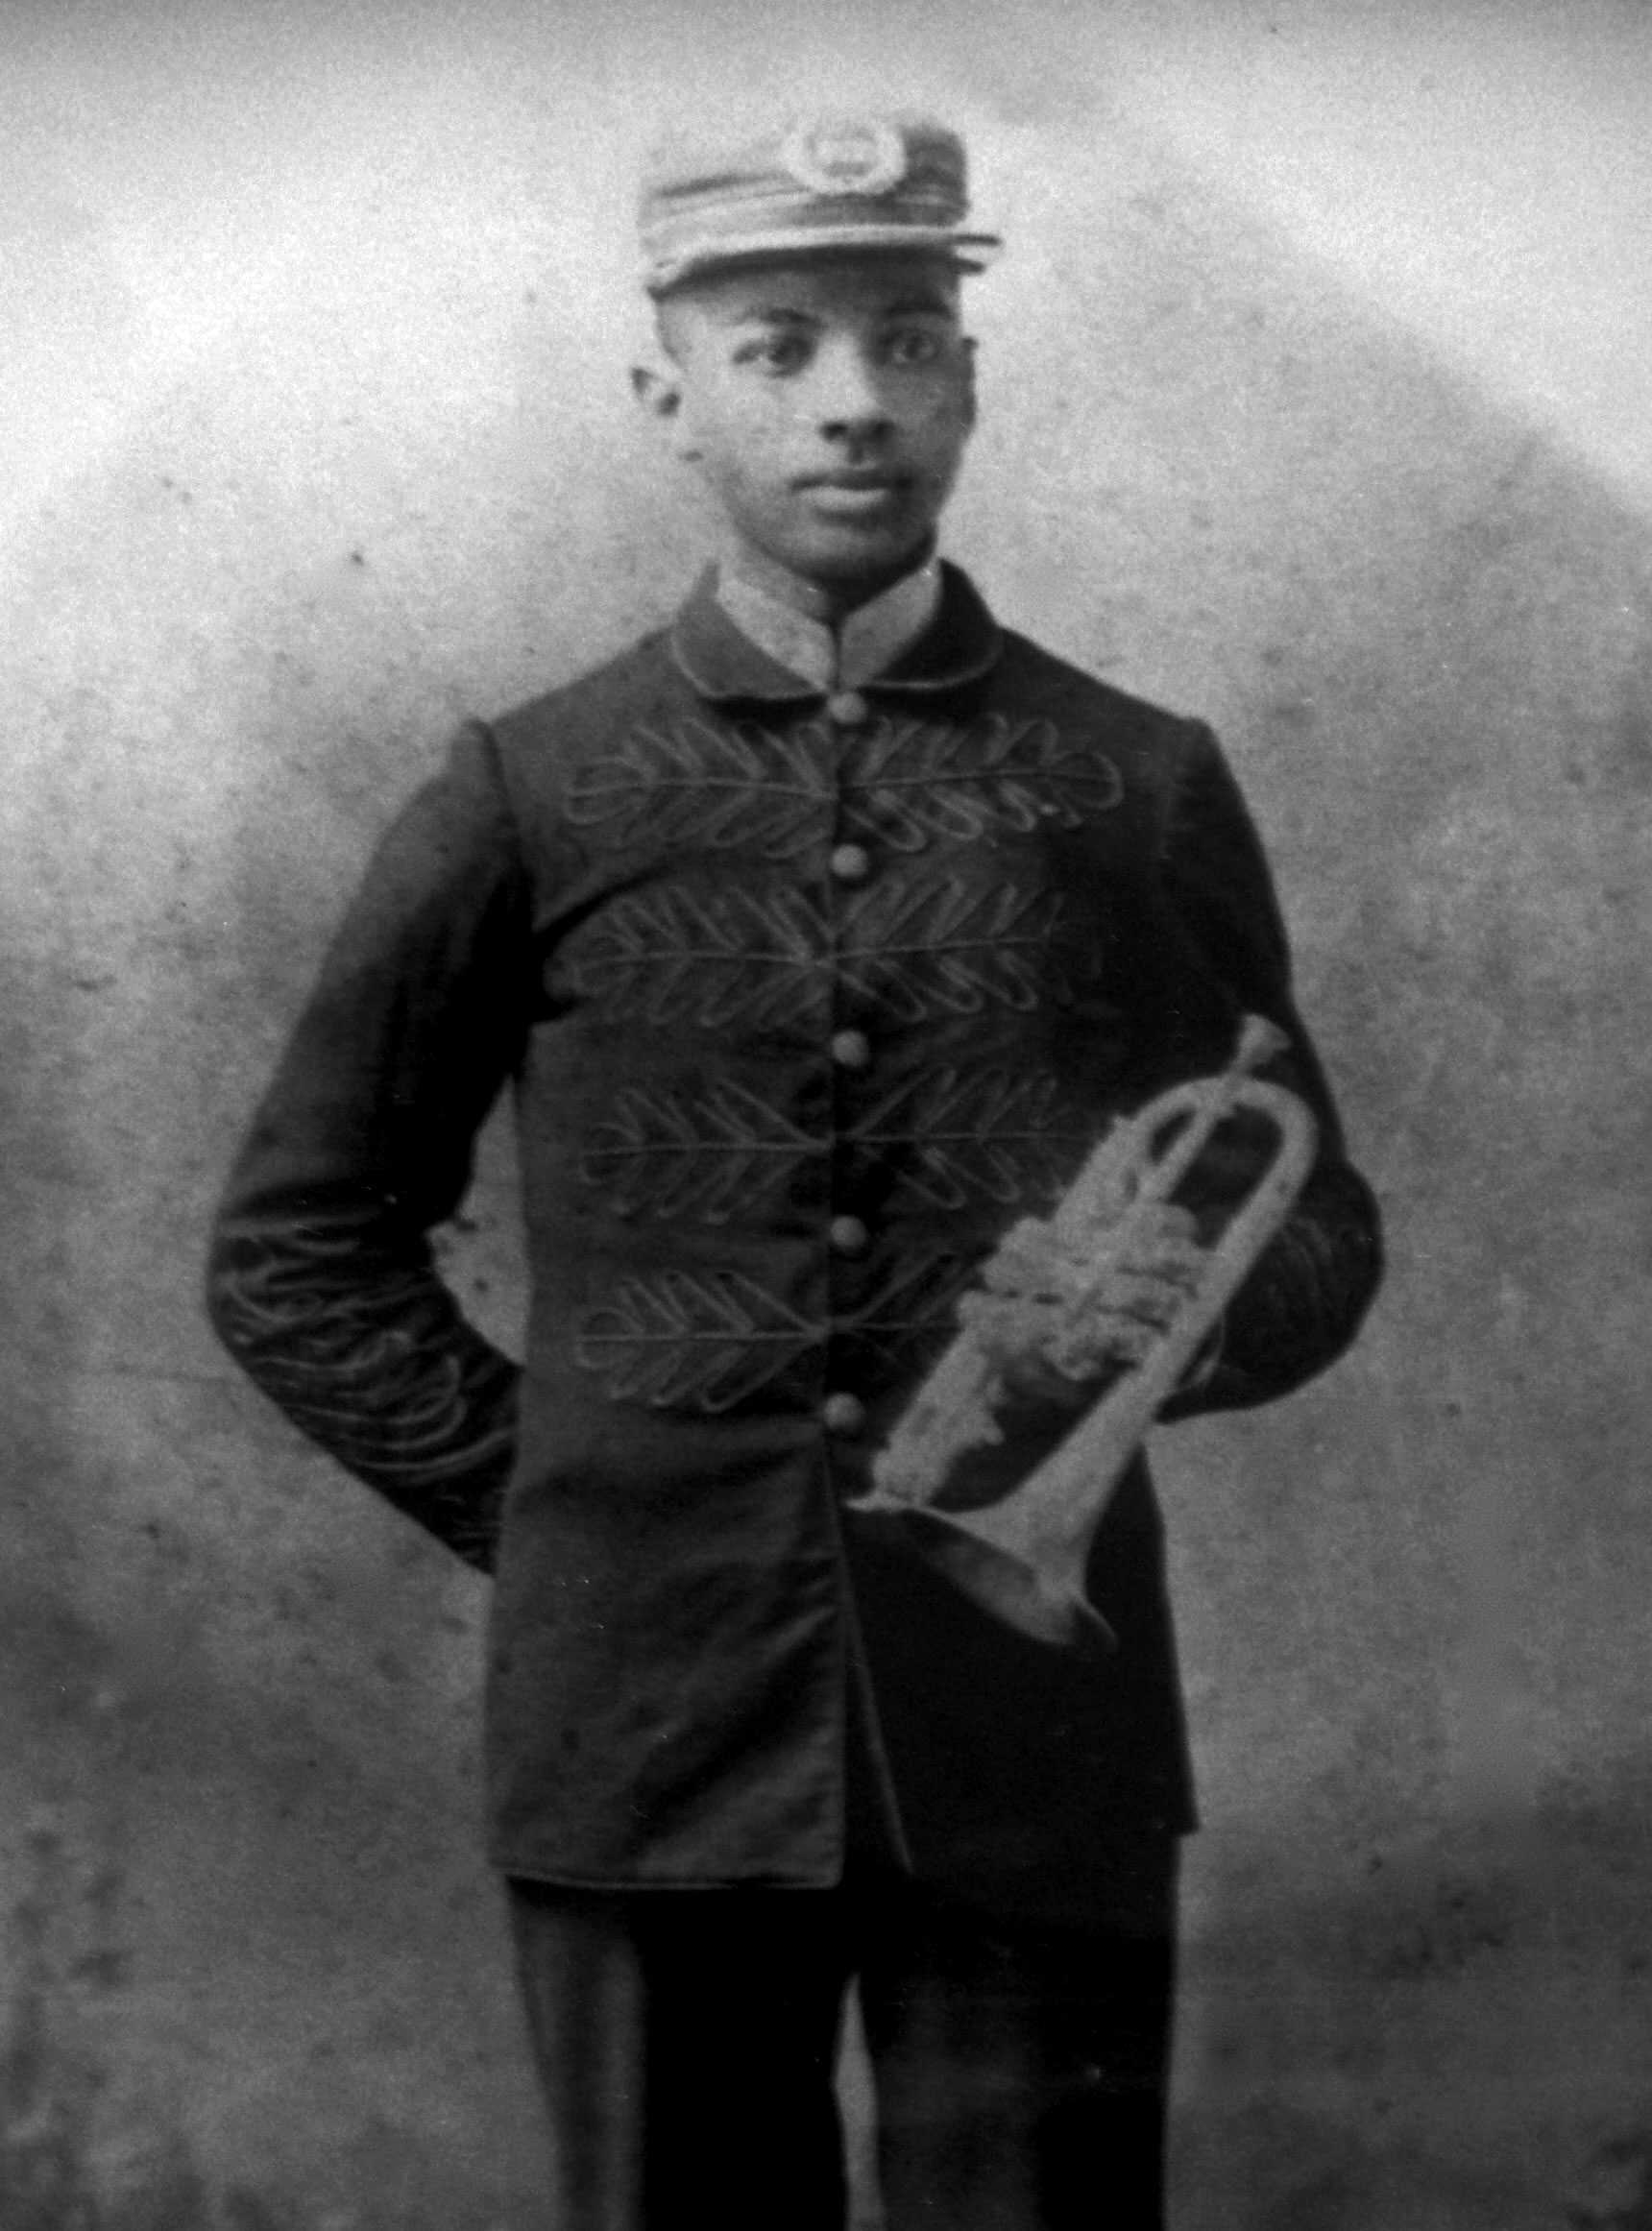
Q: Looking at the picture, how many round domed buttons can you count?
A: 5